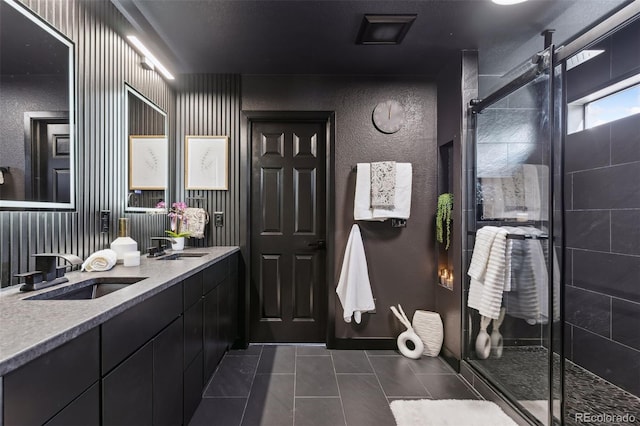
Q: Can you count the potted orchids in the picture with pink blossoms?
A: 1